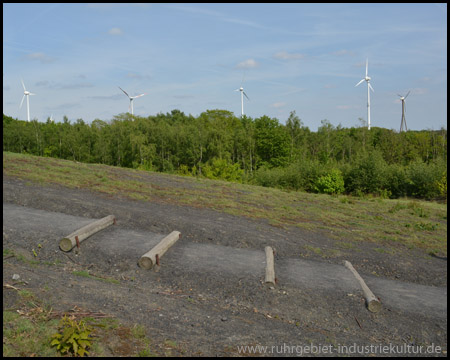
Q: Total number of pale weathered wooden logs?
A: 4